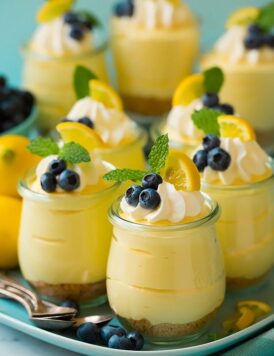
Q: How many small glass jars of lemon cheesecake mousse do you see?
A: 8